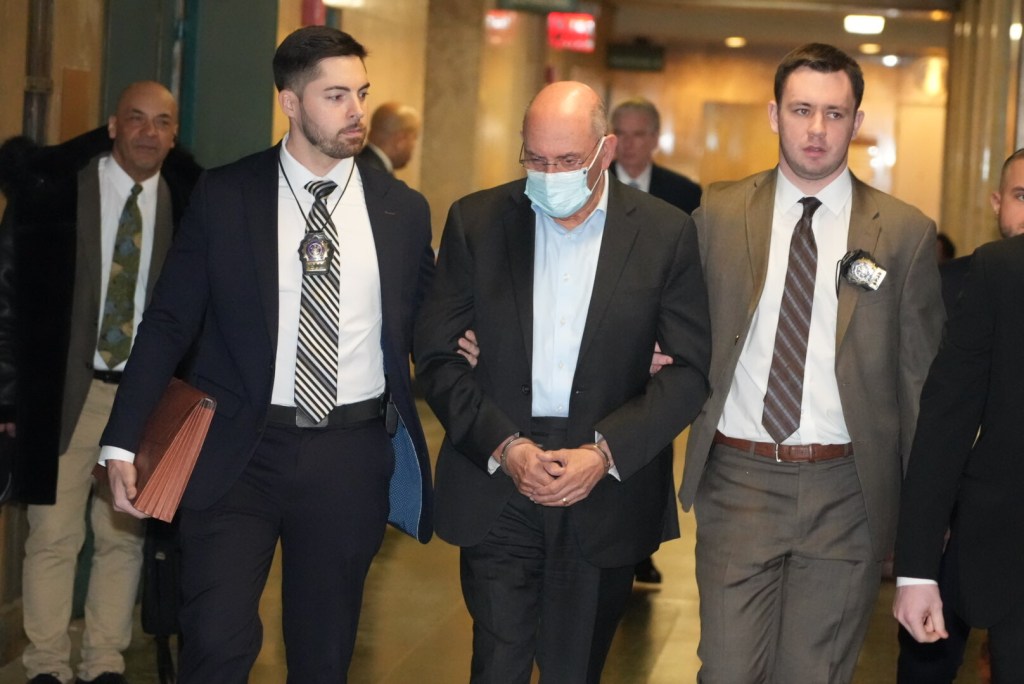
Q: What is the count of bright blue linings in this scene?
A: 1